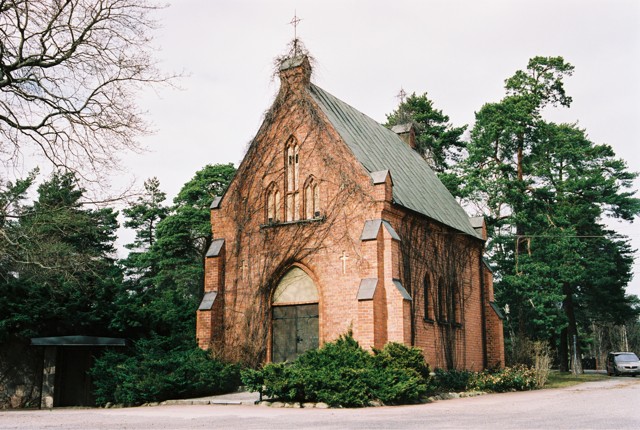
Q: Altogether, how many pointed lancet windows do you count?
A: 6